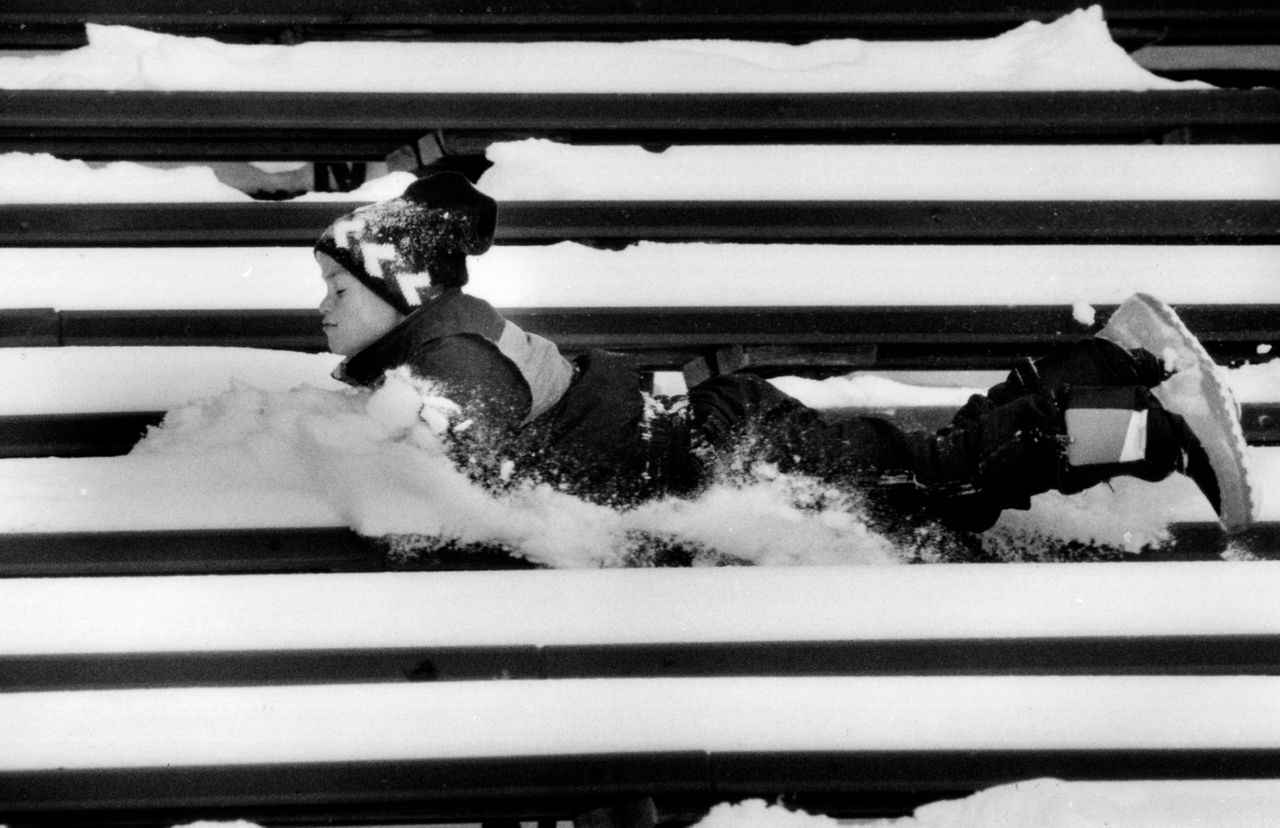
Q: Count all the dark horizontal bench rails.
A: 8